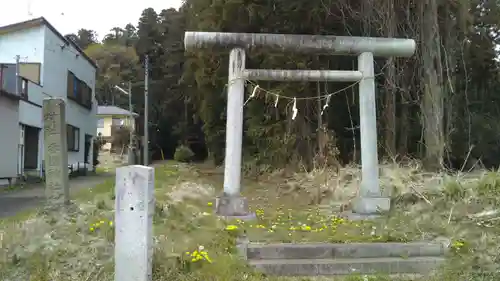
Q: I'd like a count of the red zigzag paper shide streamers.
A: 0